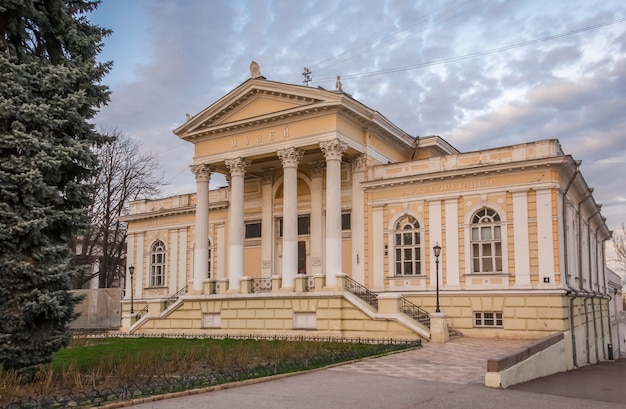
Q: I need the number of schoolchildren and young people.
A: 0